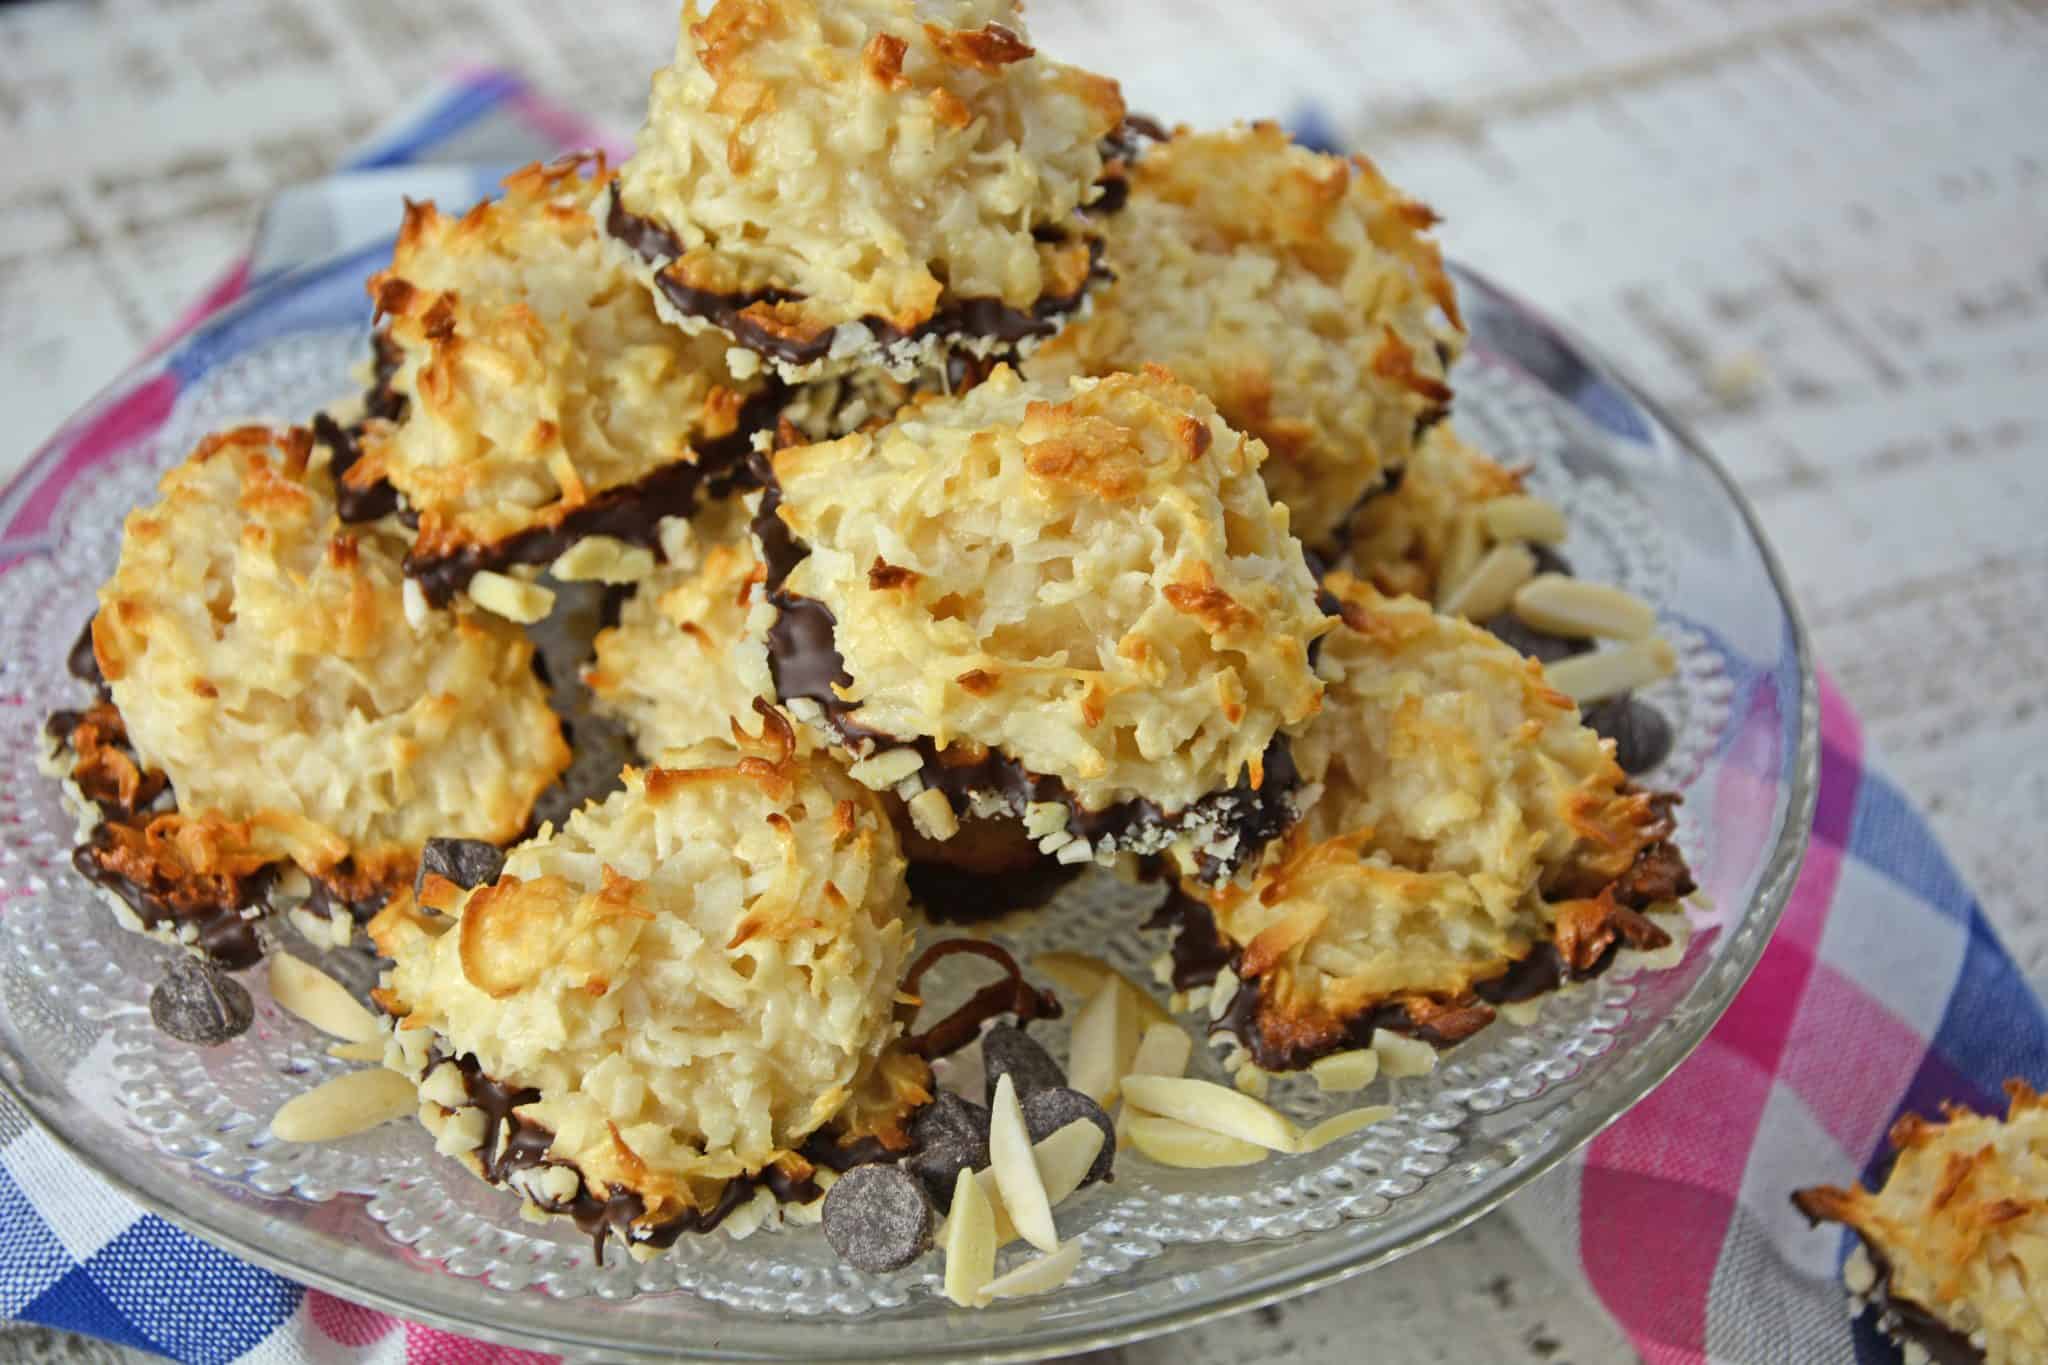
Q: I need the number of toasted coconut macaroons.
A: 10